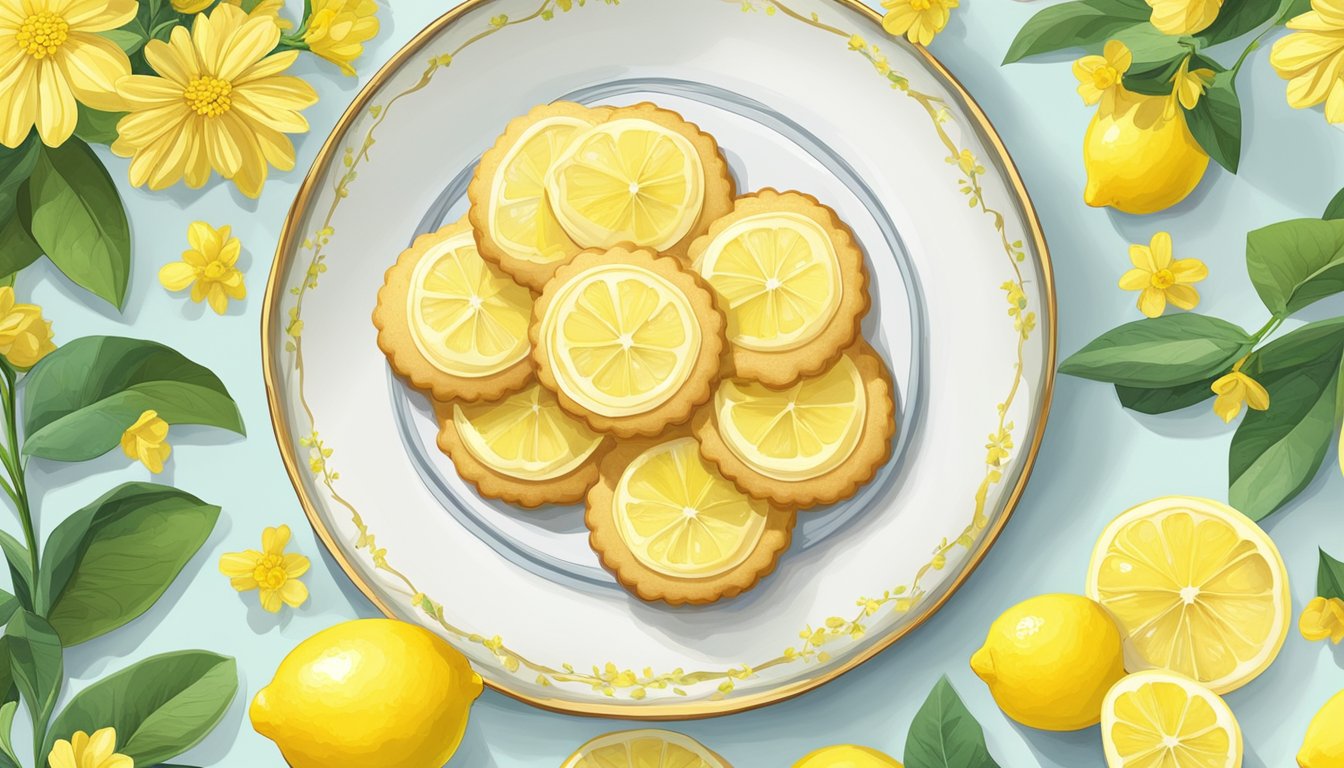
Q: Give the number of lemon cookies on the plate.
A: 8